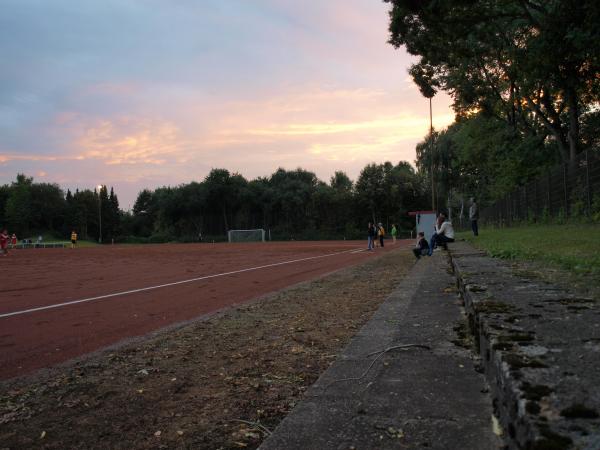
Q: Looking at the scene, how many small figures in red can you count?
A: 2